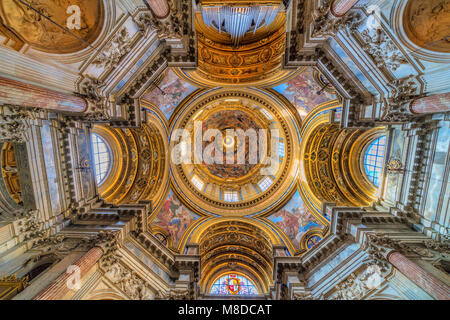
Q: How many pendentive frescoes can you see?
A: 4